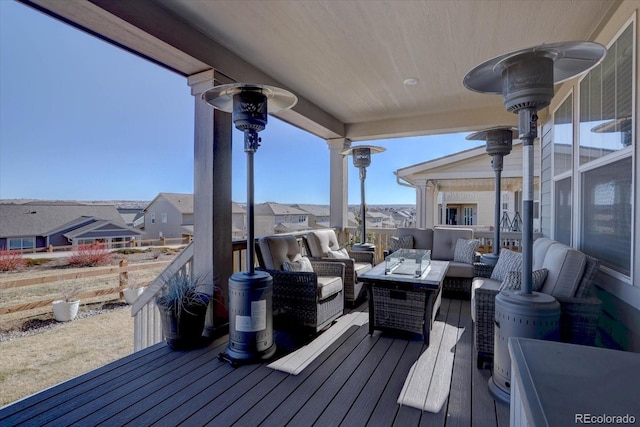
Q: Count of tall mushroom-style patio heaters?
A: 4